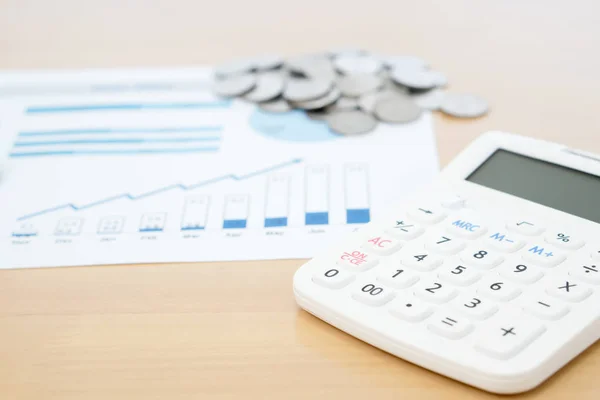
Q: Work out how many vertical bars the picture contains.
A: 9